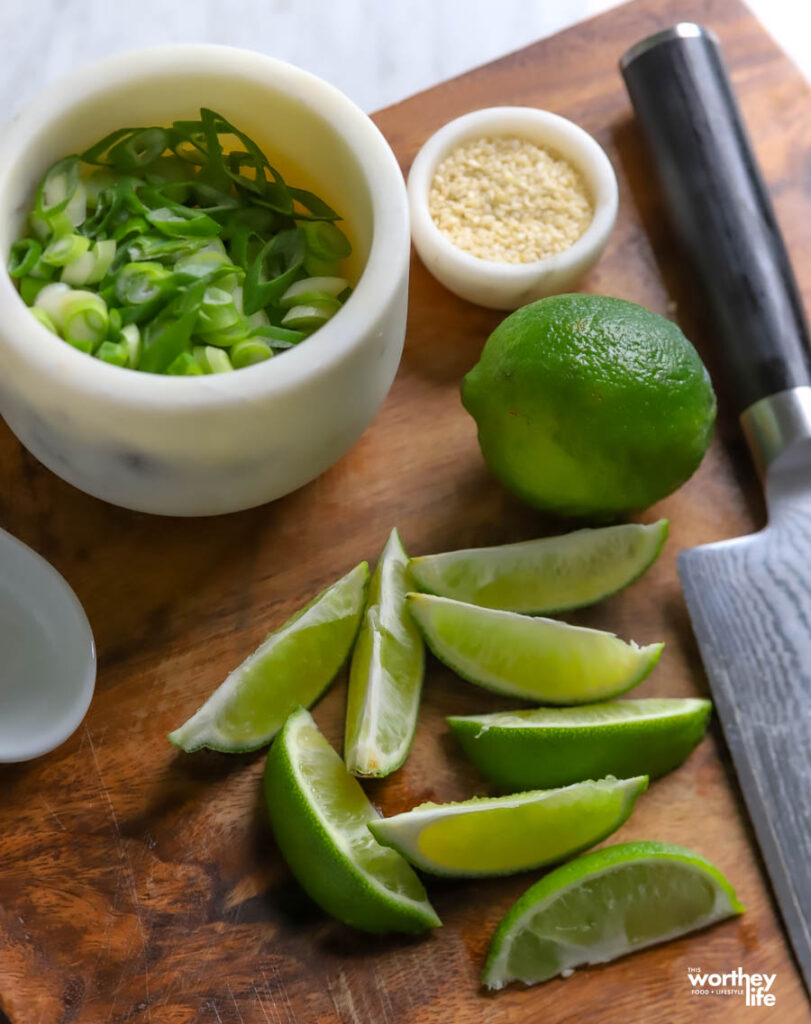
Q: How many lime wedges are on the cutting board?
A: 8